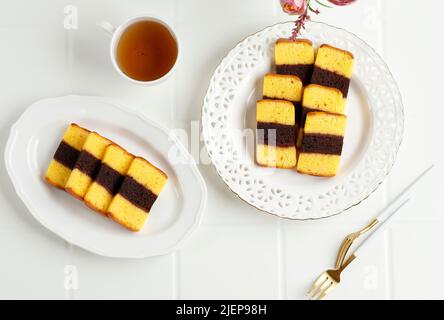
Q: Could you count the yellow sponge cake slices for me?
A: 10